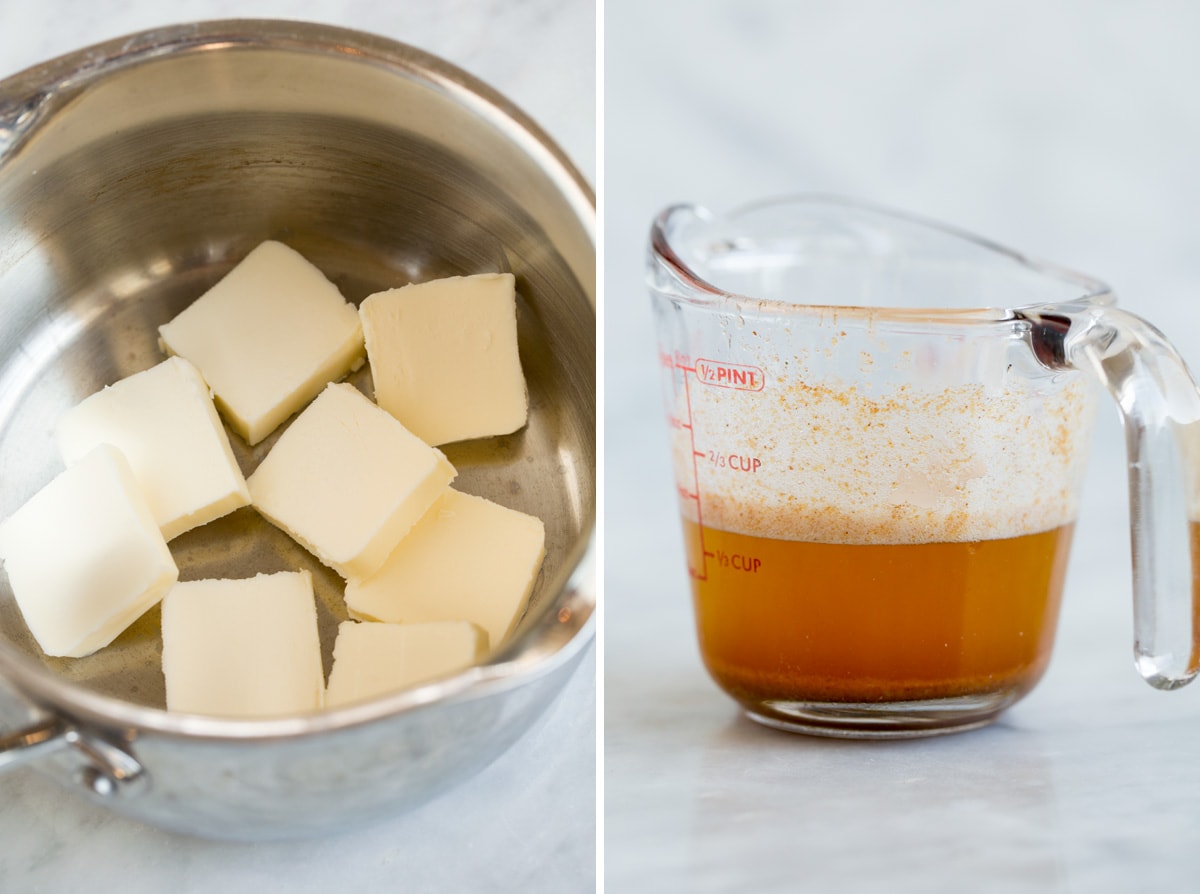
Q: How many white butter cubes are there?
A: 8